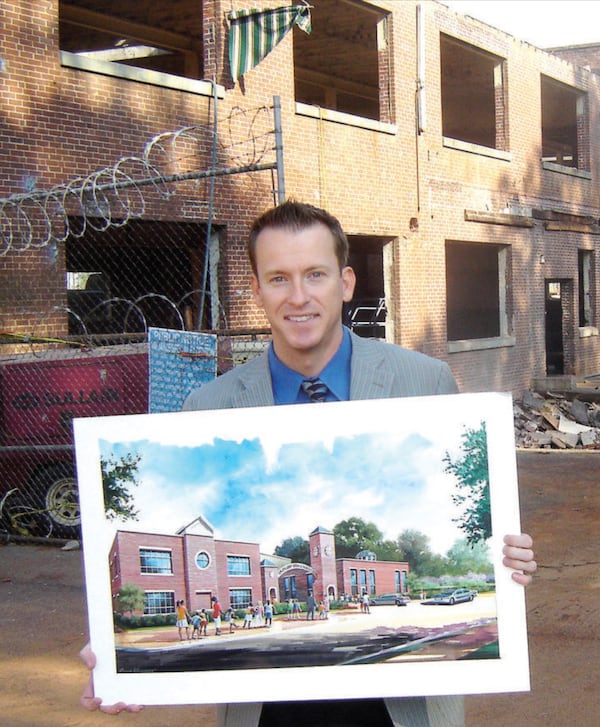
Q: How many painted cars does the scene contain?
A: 2